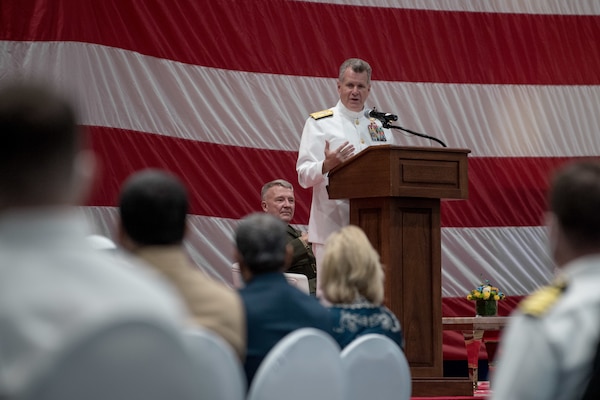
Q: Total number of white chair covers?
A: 4